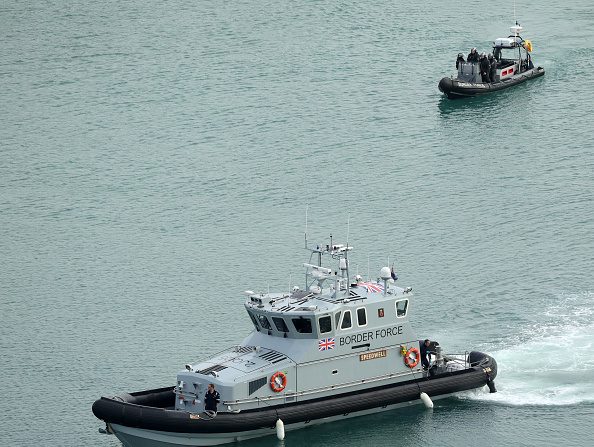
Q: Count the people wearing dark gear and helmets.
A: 4